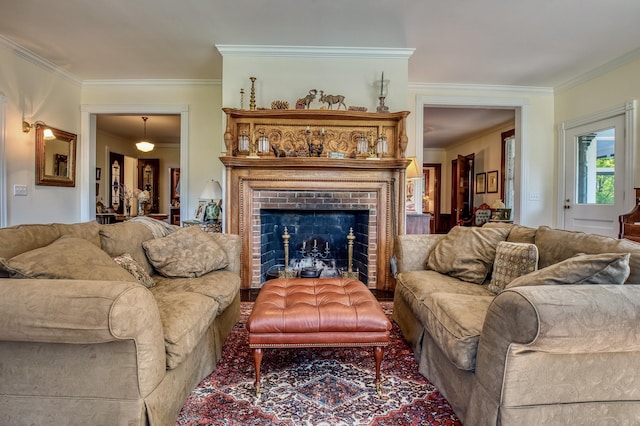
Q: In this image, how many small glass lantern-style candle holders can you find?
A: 4